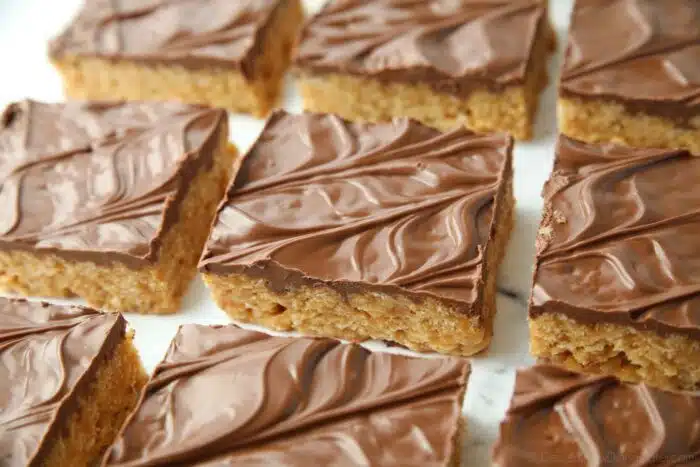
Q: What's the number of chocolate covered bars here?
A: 9